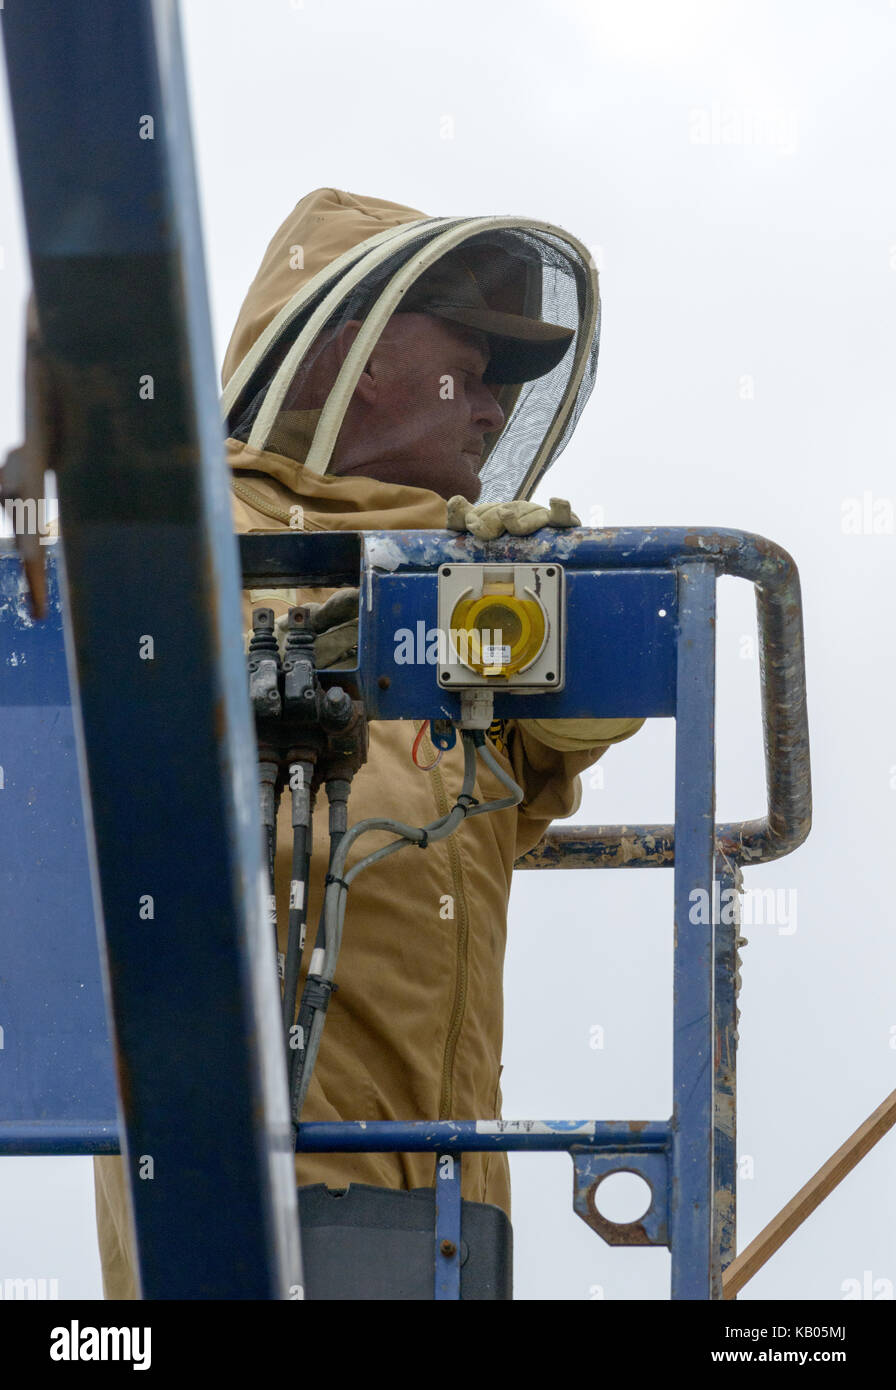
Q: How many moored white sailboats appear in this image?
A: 0